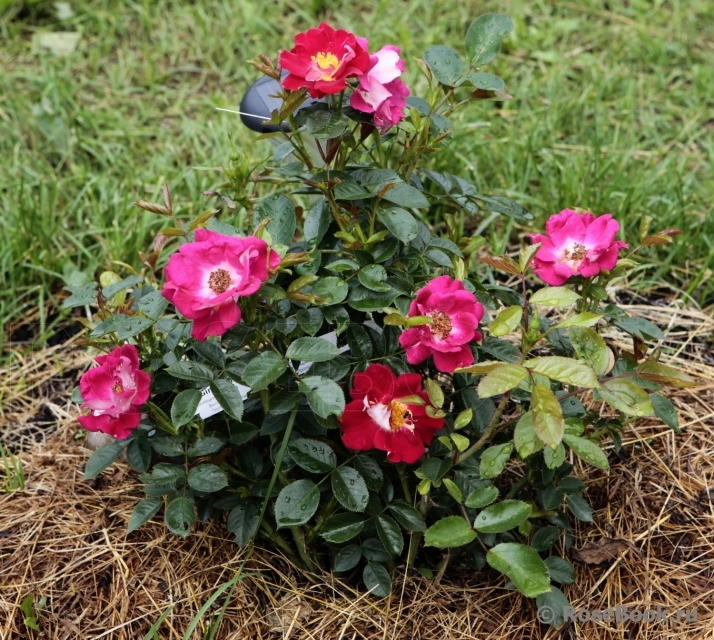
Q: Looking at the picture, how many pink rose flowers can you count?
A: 5